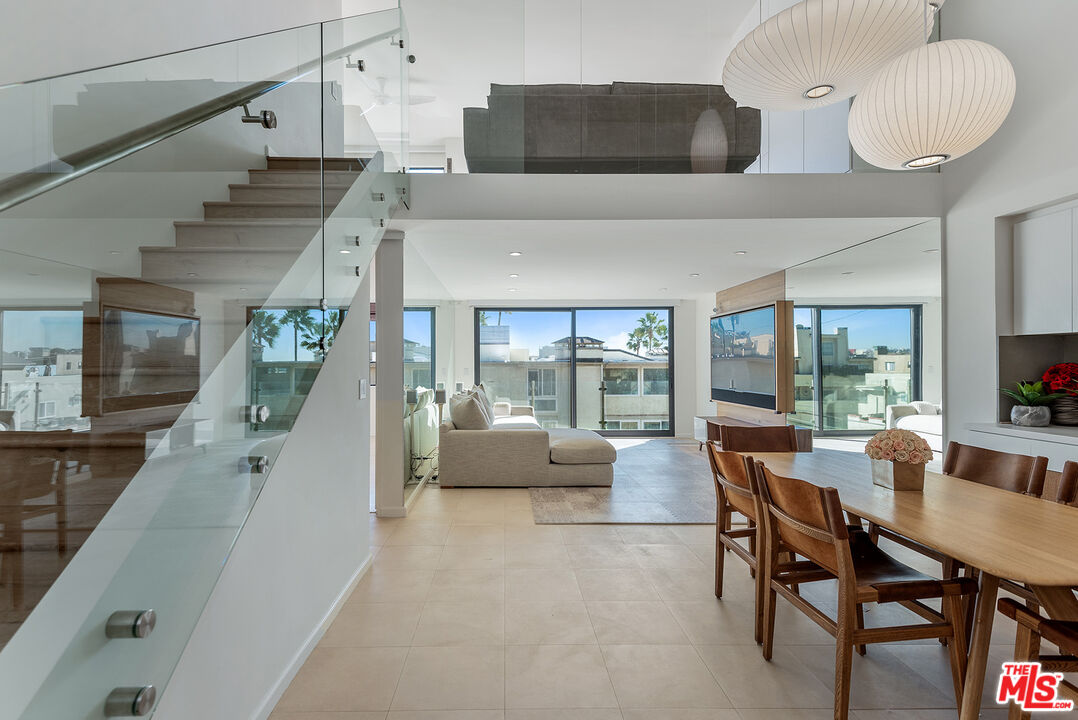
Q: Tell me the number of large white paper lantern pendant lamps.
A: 2